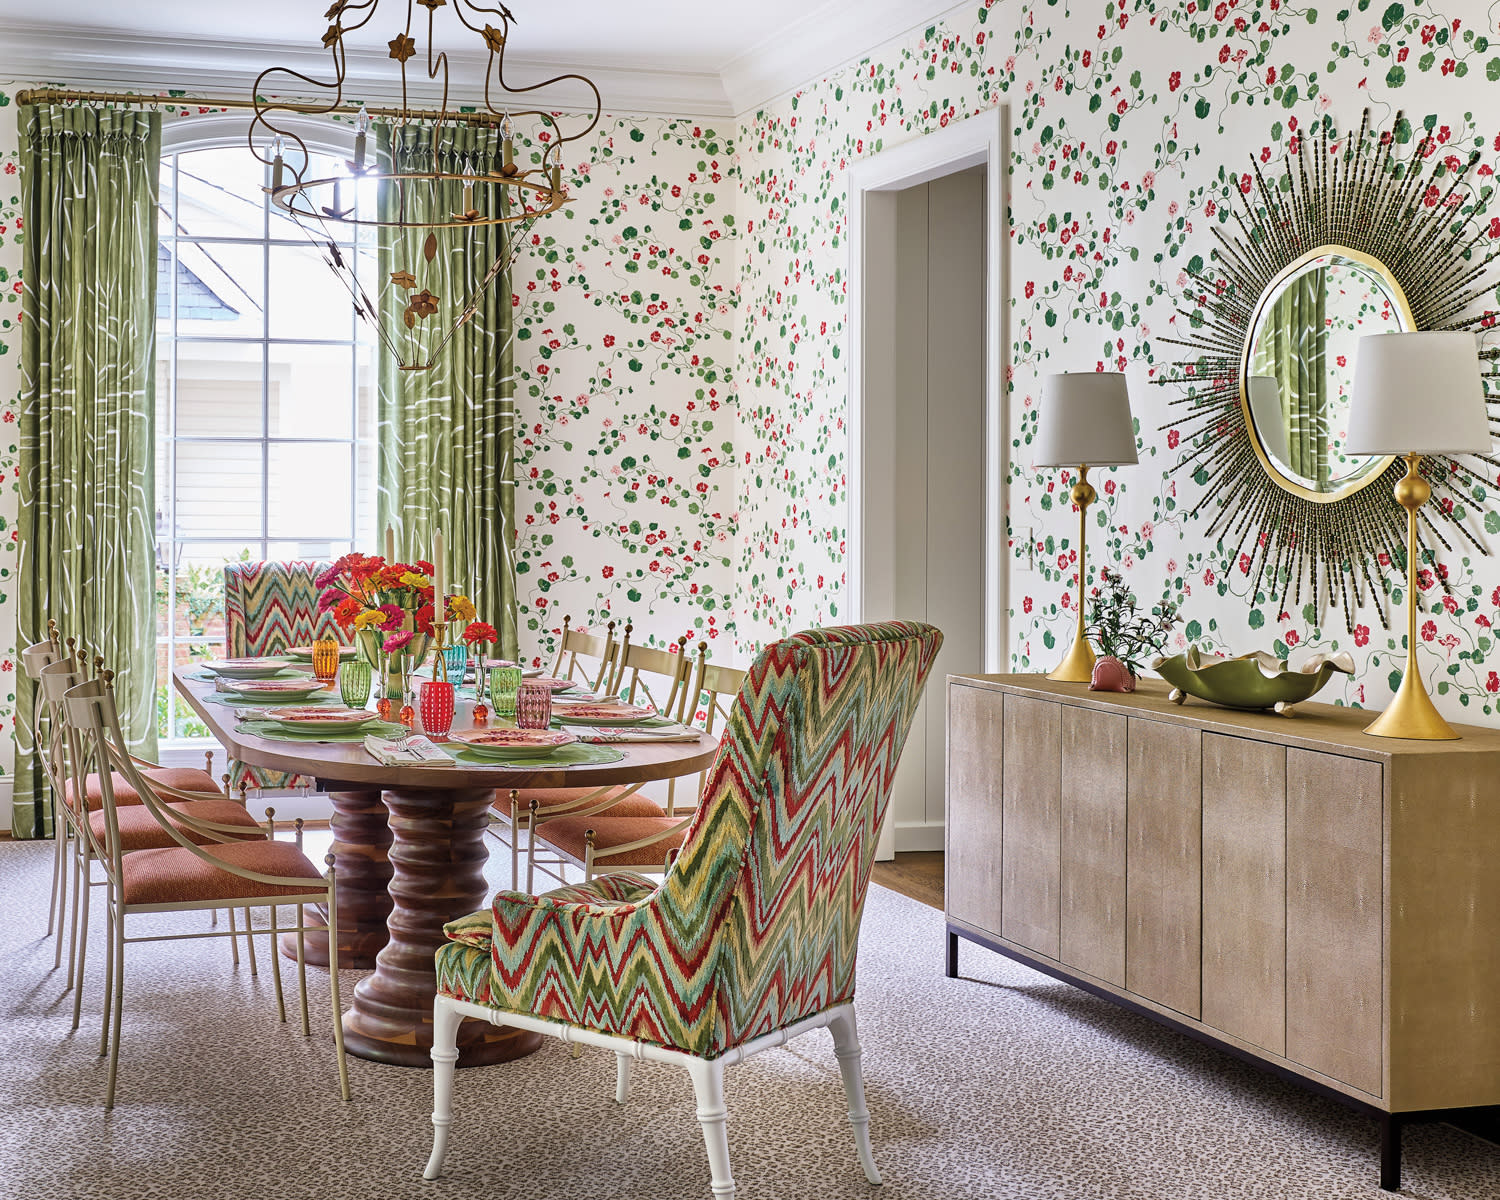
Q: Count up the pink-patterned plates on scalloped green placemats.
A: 8